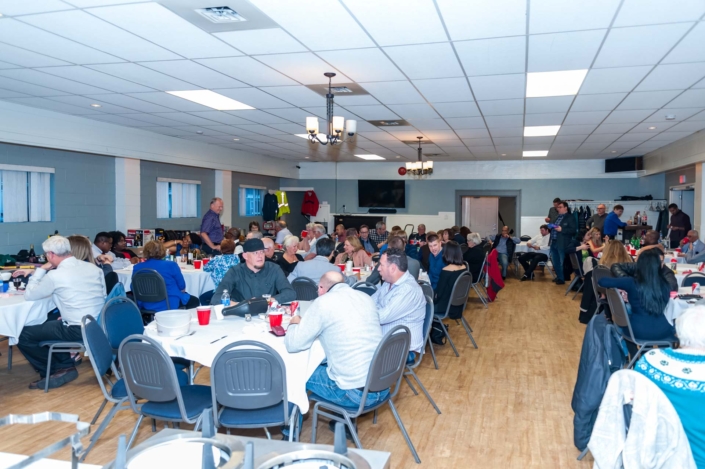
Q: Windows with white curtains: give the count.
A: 3